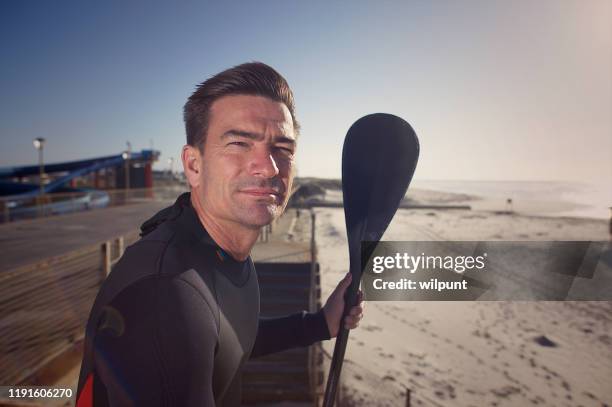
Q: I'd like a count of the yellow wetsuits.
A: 0